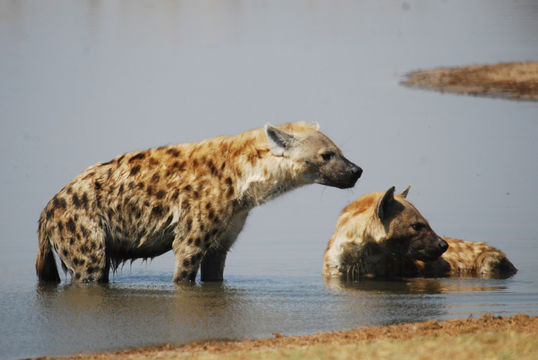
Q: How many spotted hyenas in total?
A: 2